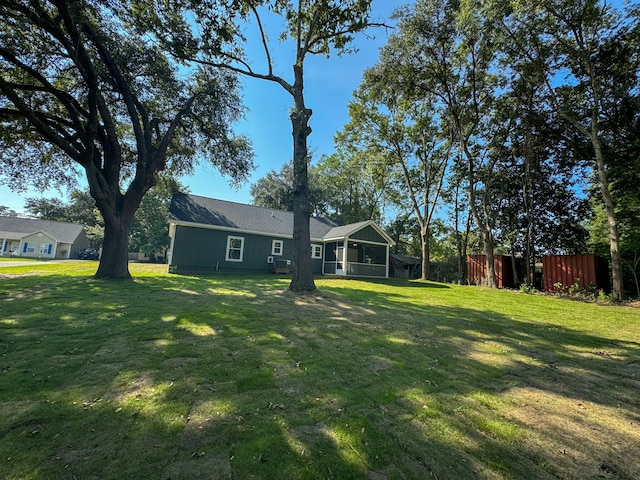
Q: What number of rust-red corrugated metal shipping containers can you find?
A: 2